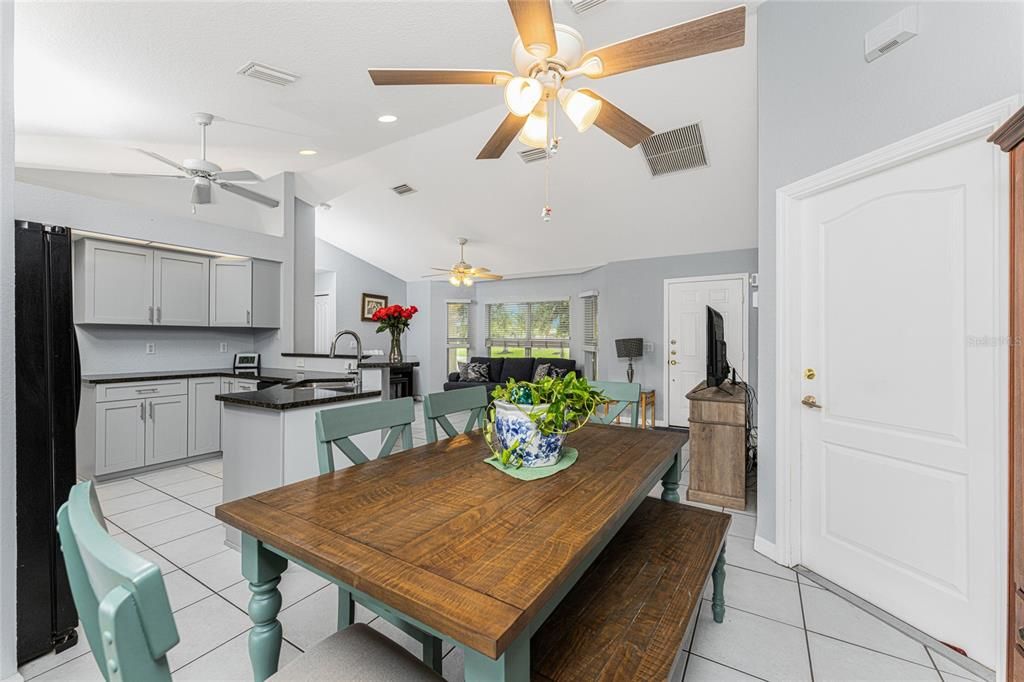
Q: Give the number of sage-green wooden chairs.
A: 4